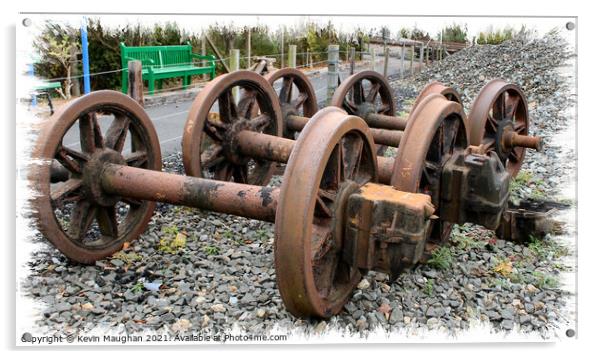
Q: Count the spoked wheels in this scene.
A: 8